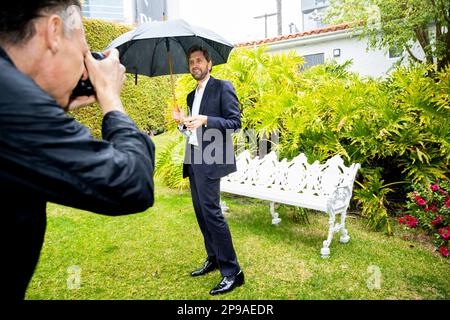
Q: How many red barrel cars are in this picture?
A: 0